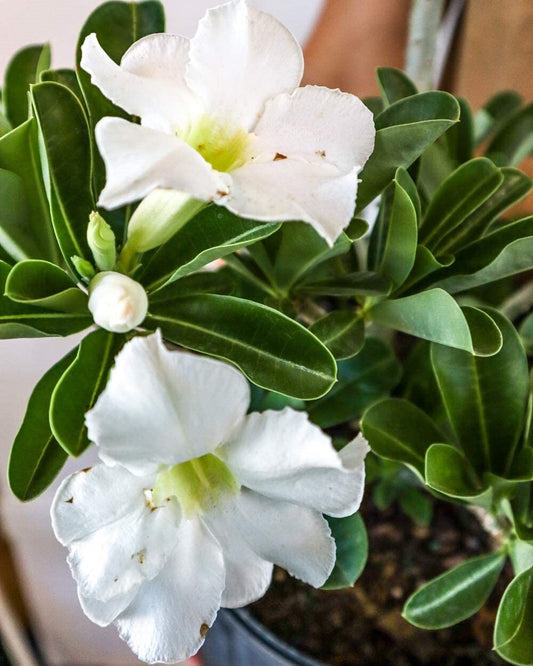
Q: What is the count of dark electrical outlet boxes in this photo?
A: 0